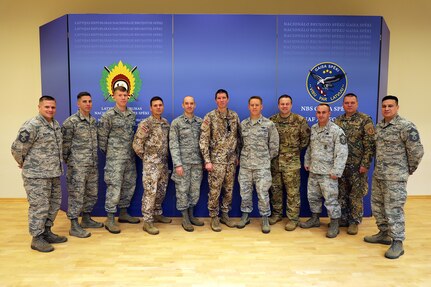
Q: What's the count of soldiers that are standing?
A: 11